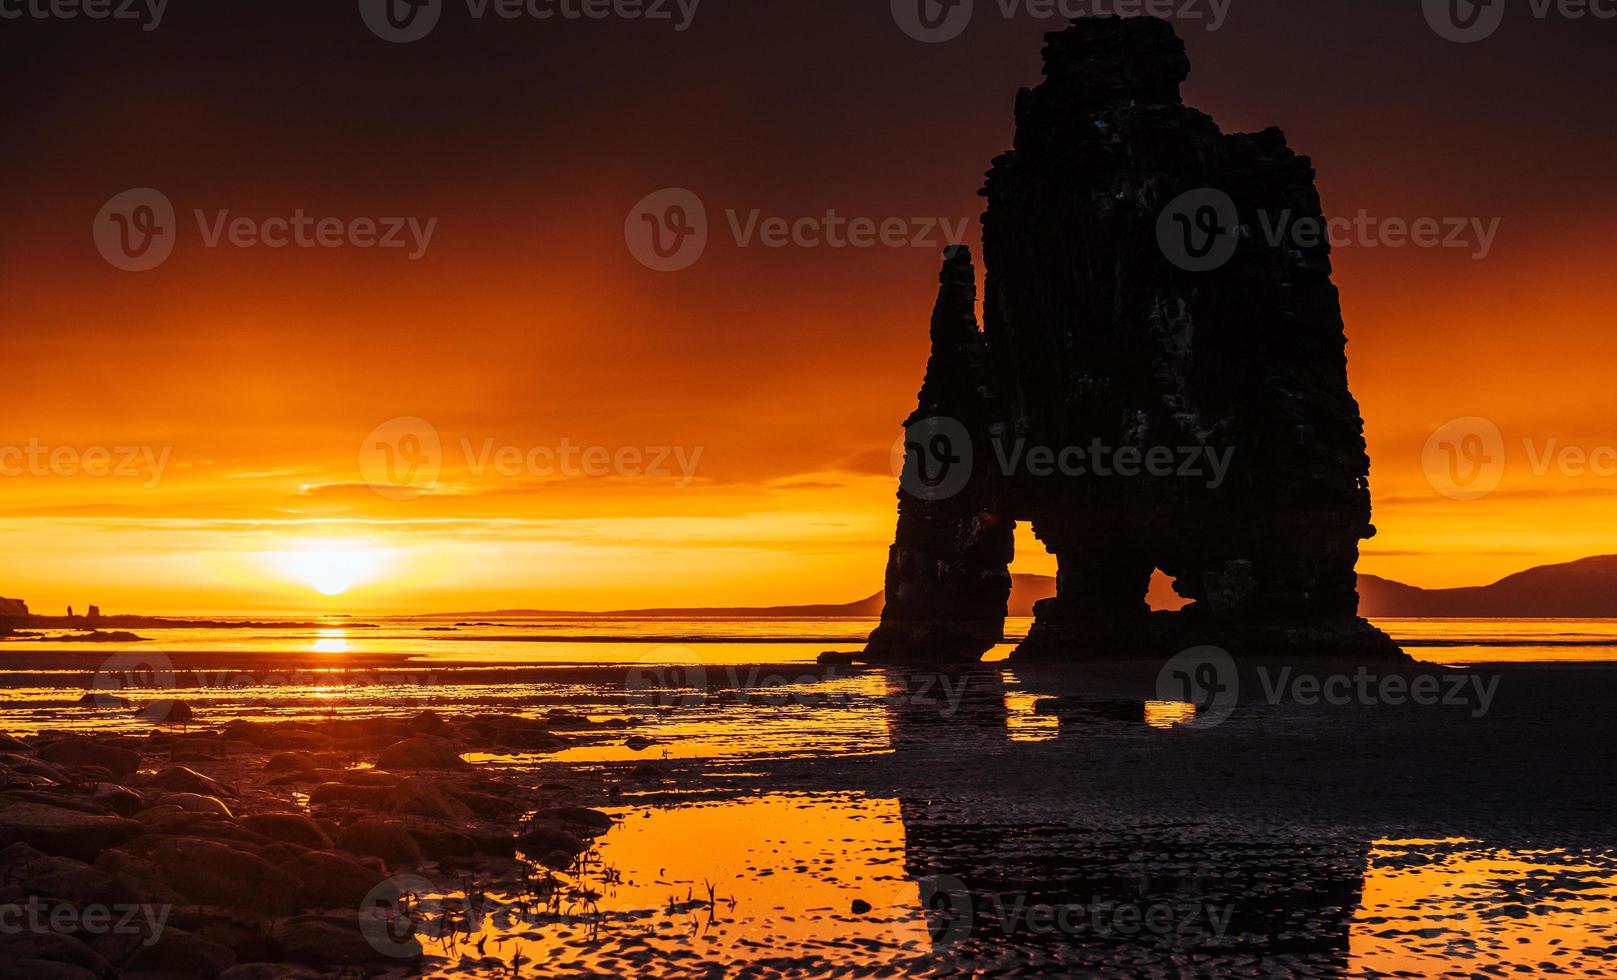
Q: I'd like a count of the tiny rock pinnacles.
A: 2